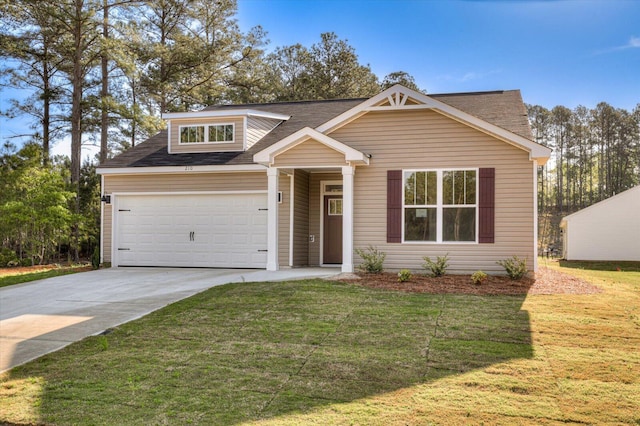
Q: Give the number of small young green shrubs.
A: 5